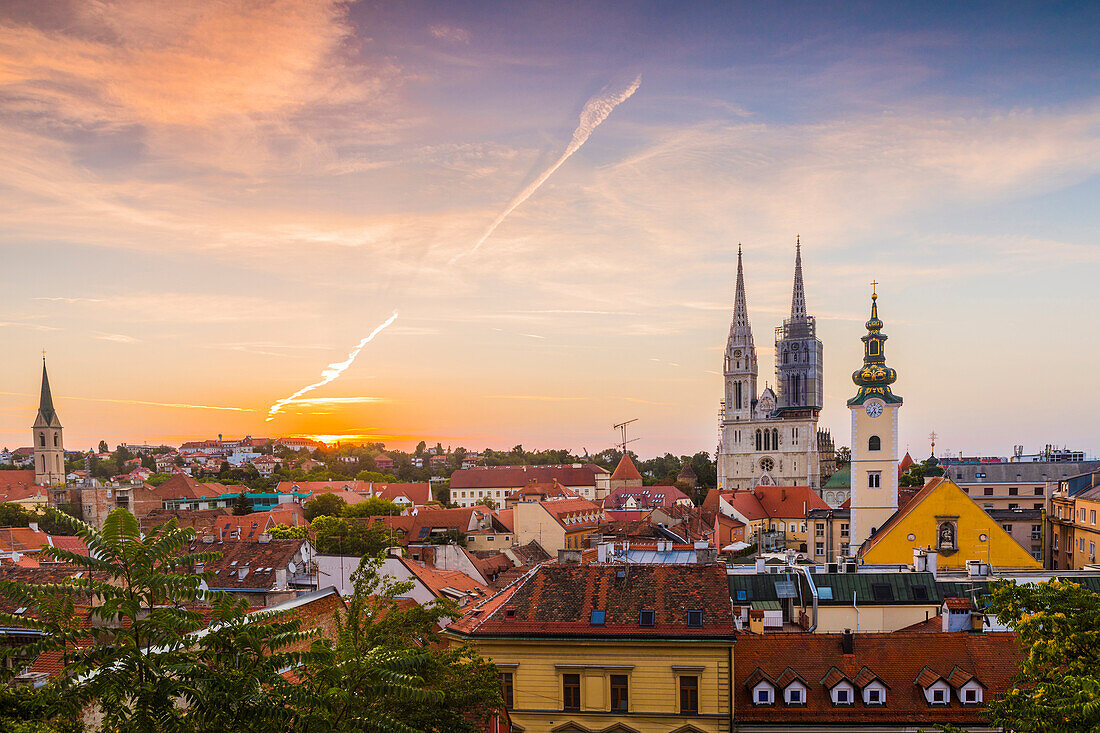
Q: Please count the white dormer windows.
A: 6